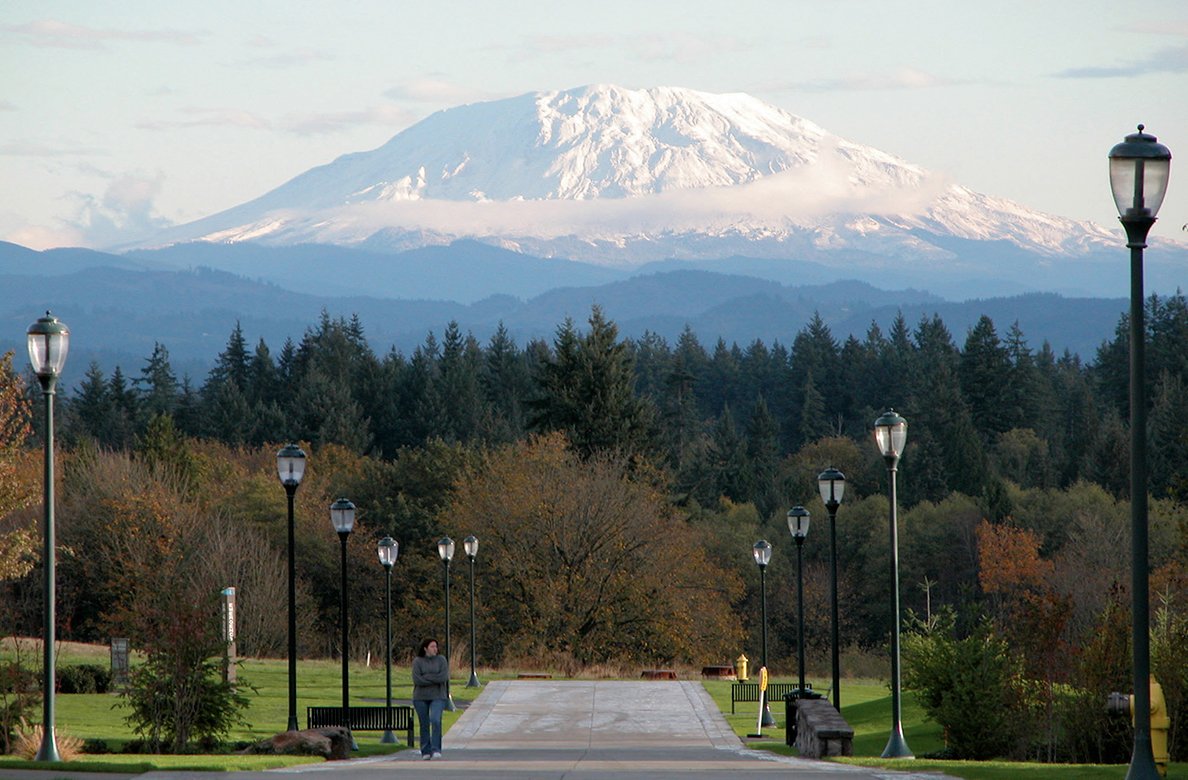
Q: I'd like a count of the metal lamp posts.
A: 11